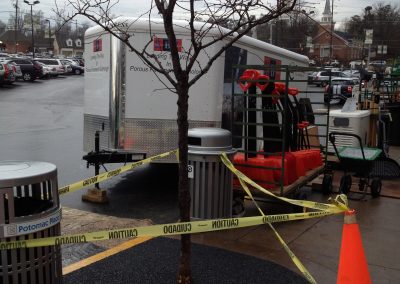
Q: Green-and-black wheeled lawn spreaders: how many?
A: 1